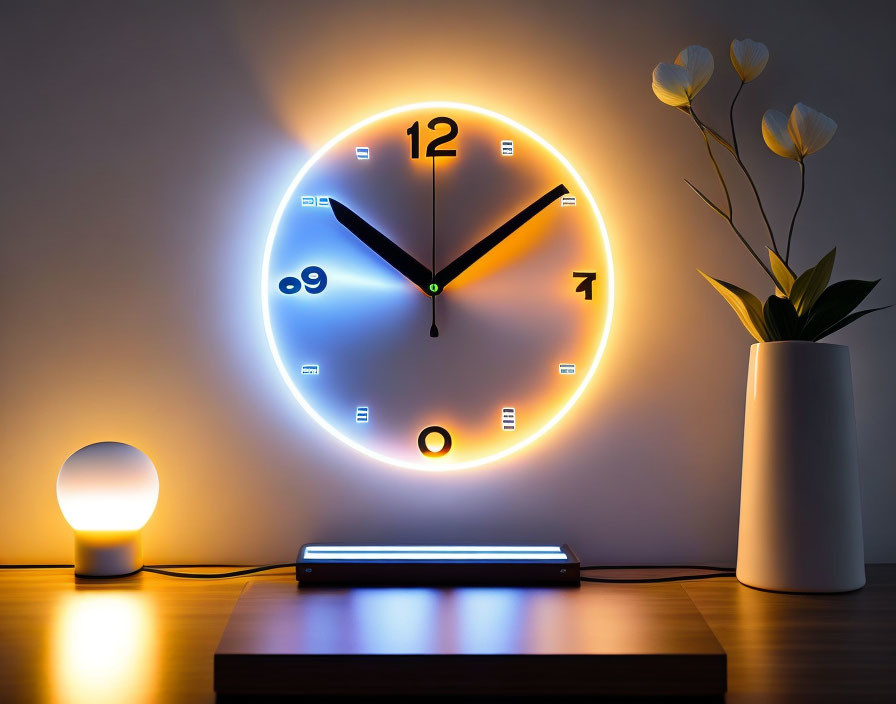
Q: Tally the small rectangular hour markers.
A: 8